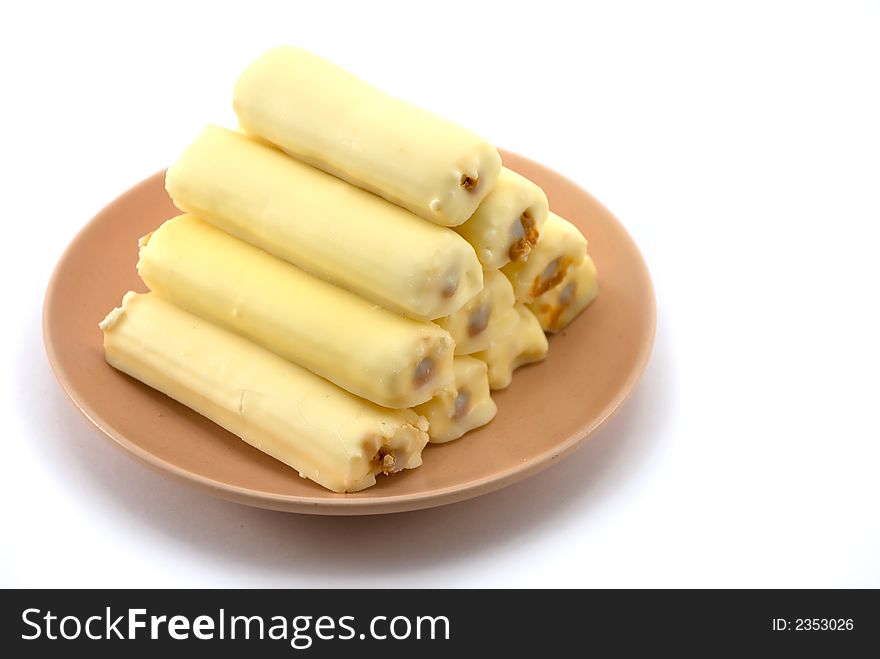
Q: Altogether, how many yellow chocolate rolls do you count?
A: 10